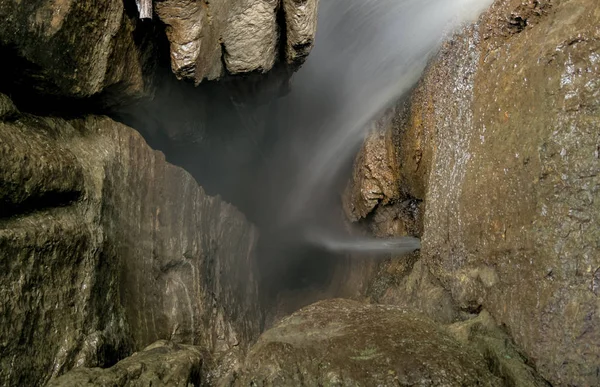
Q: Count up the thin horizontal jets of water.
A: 1